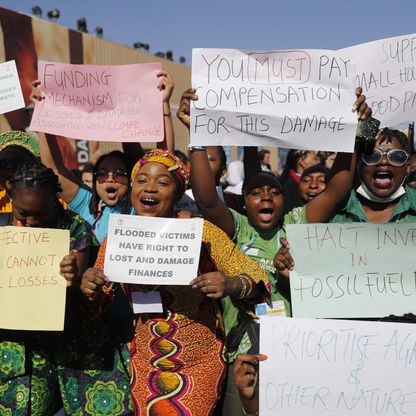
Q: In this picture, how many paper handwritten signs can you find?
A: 6